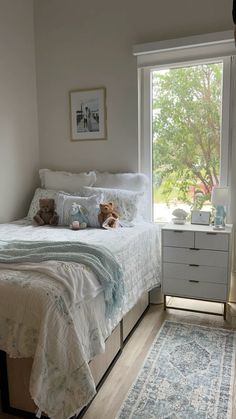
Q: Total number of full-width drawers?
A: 3